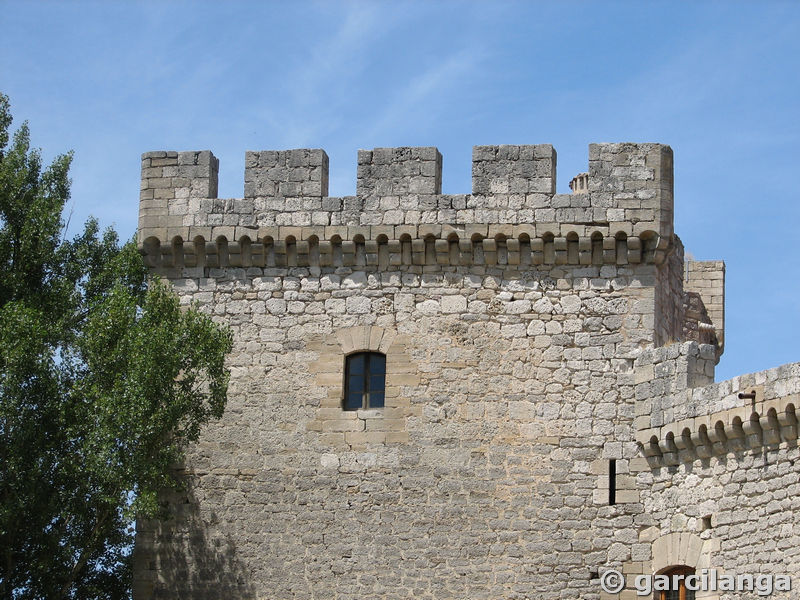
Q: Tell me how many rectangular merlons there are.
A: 5